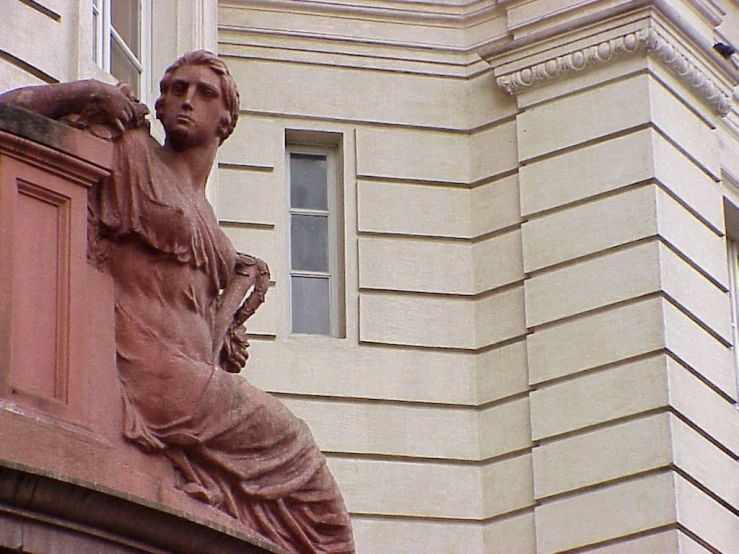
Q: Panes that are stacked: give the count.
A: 3